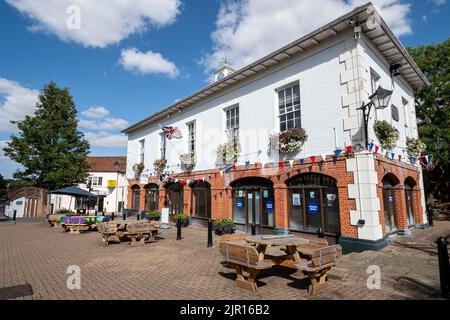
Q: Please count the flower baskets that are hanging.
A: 7